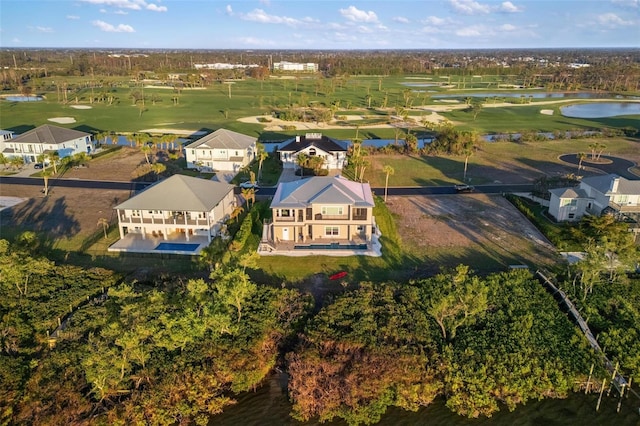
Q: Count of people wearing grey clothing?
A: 0